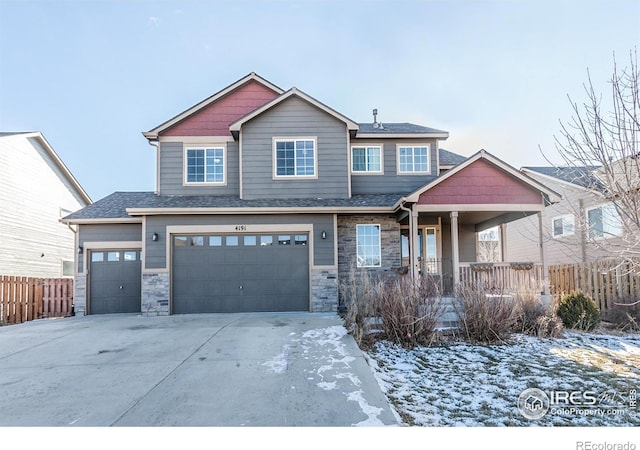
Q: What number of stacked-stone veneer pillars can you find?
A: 3